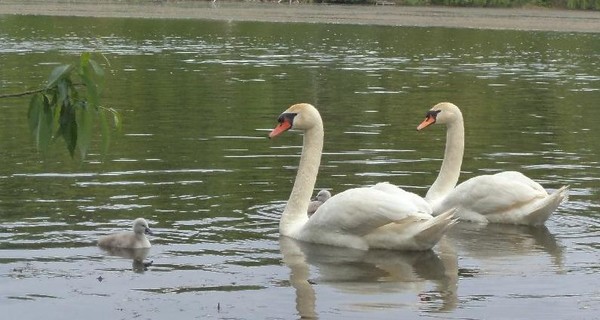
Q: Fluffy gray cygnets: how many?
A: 2